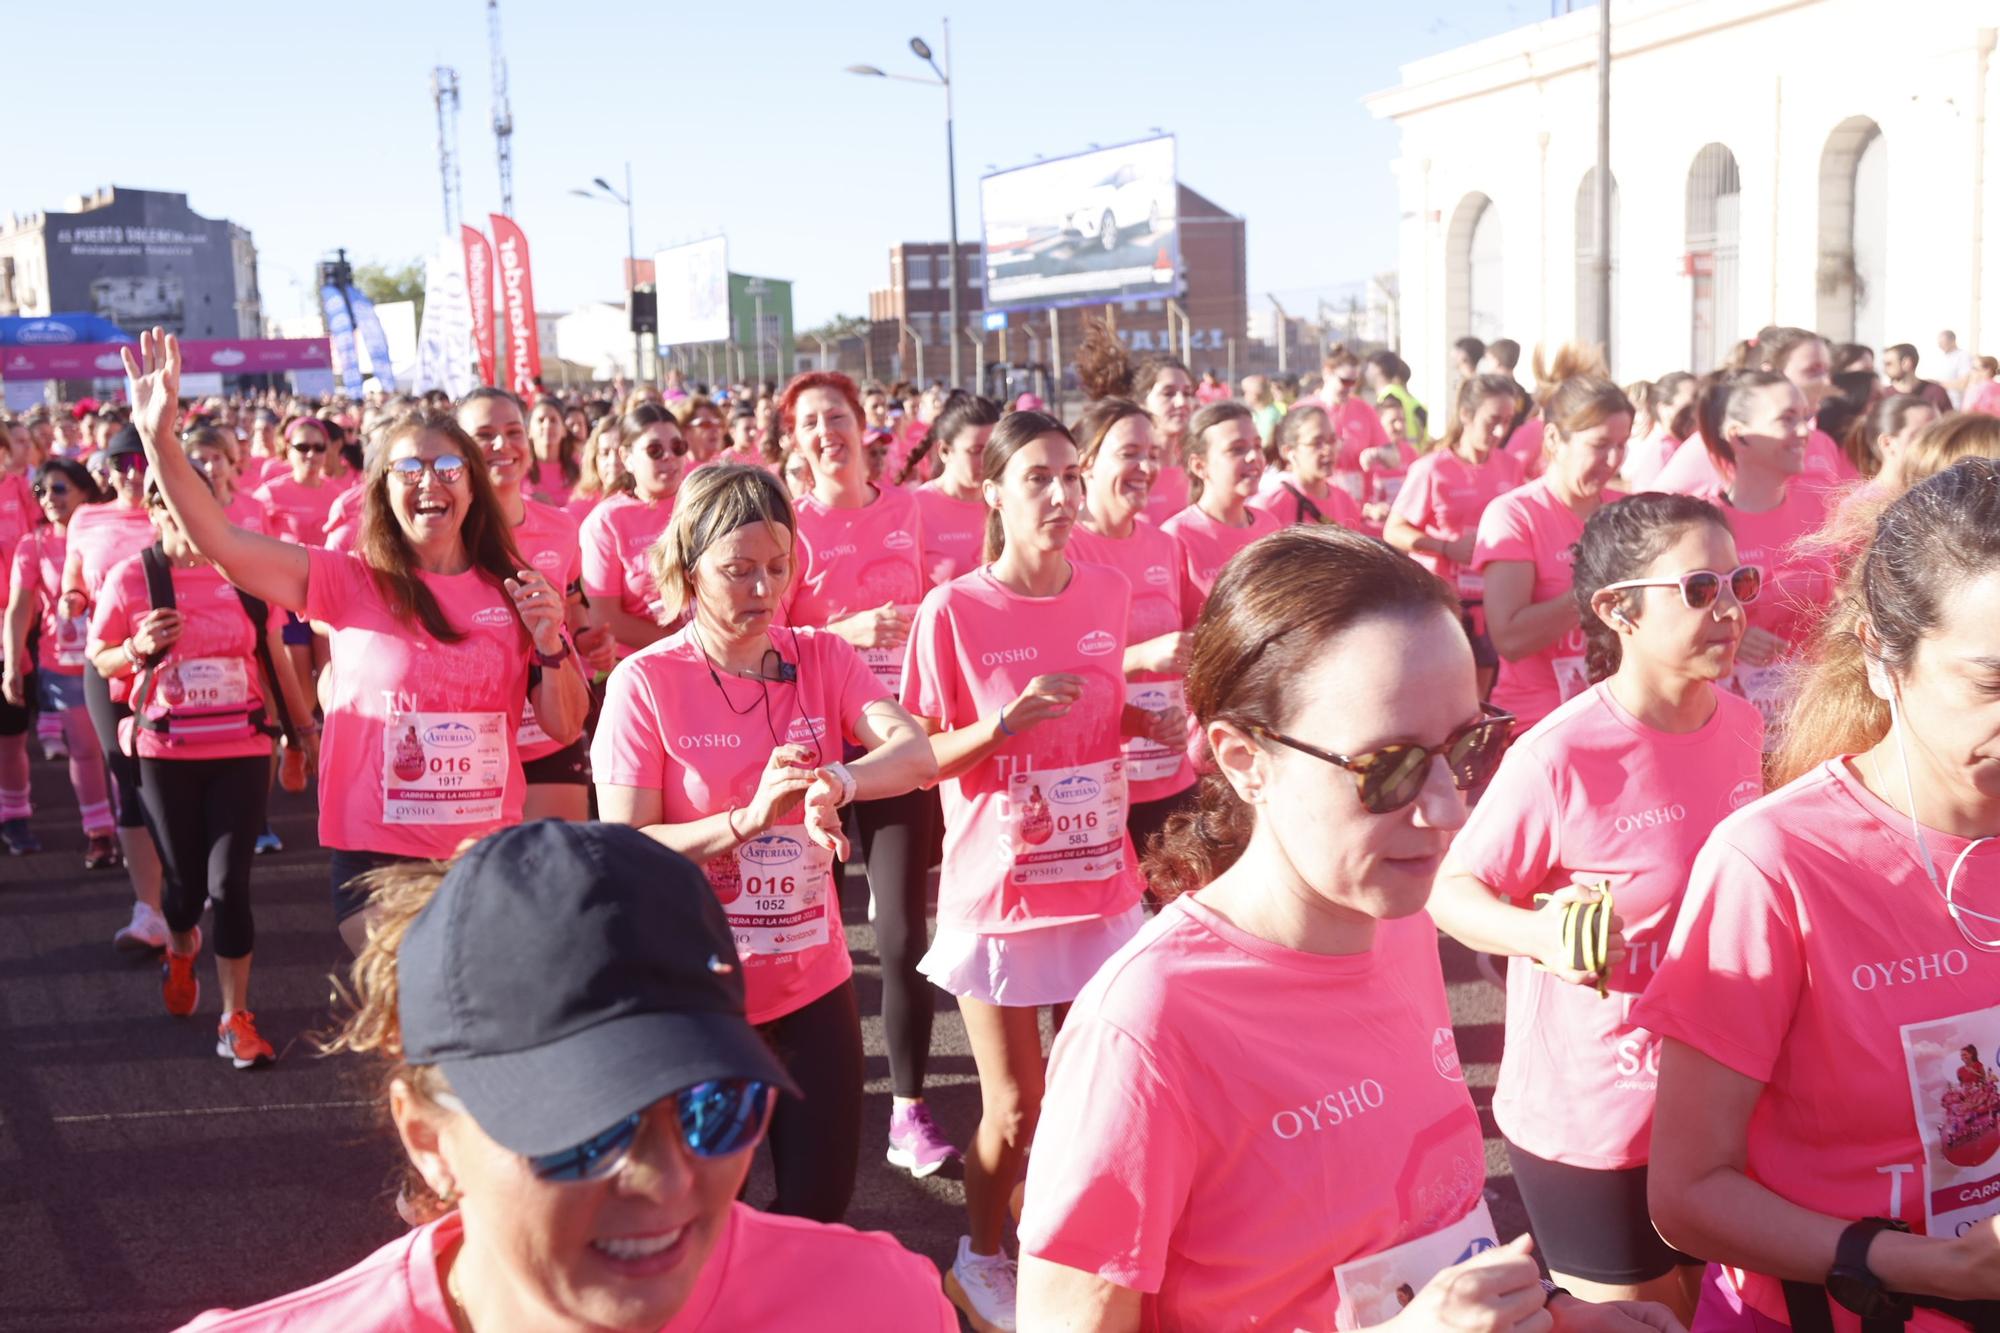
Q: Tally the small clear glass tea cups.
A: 0